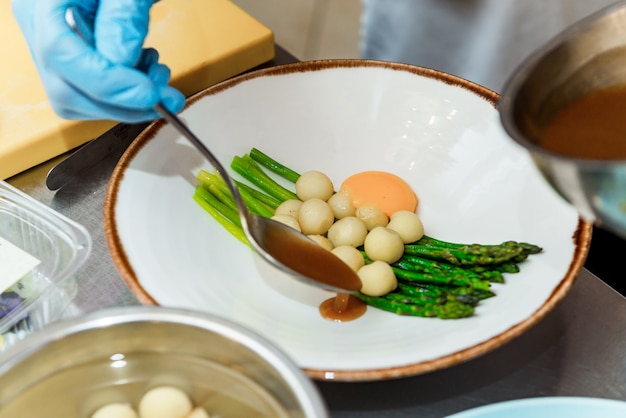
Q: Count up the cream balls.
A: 15